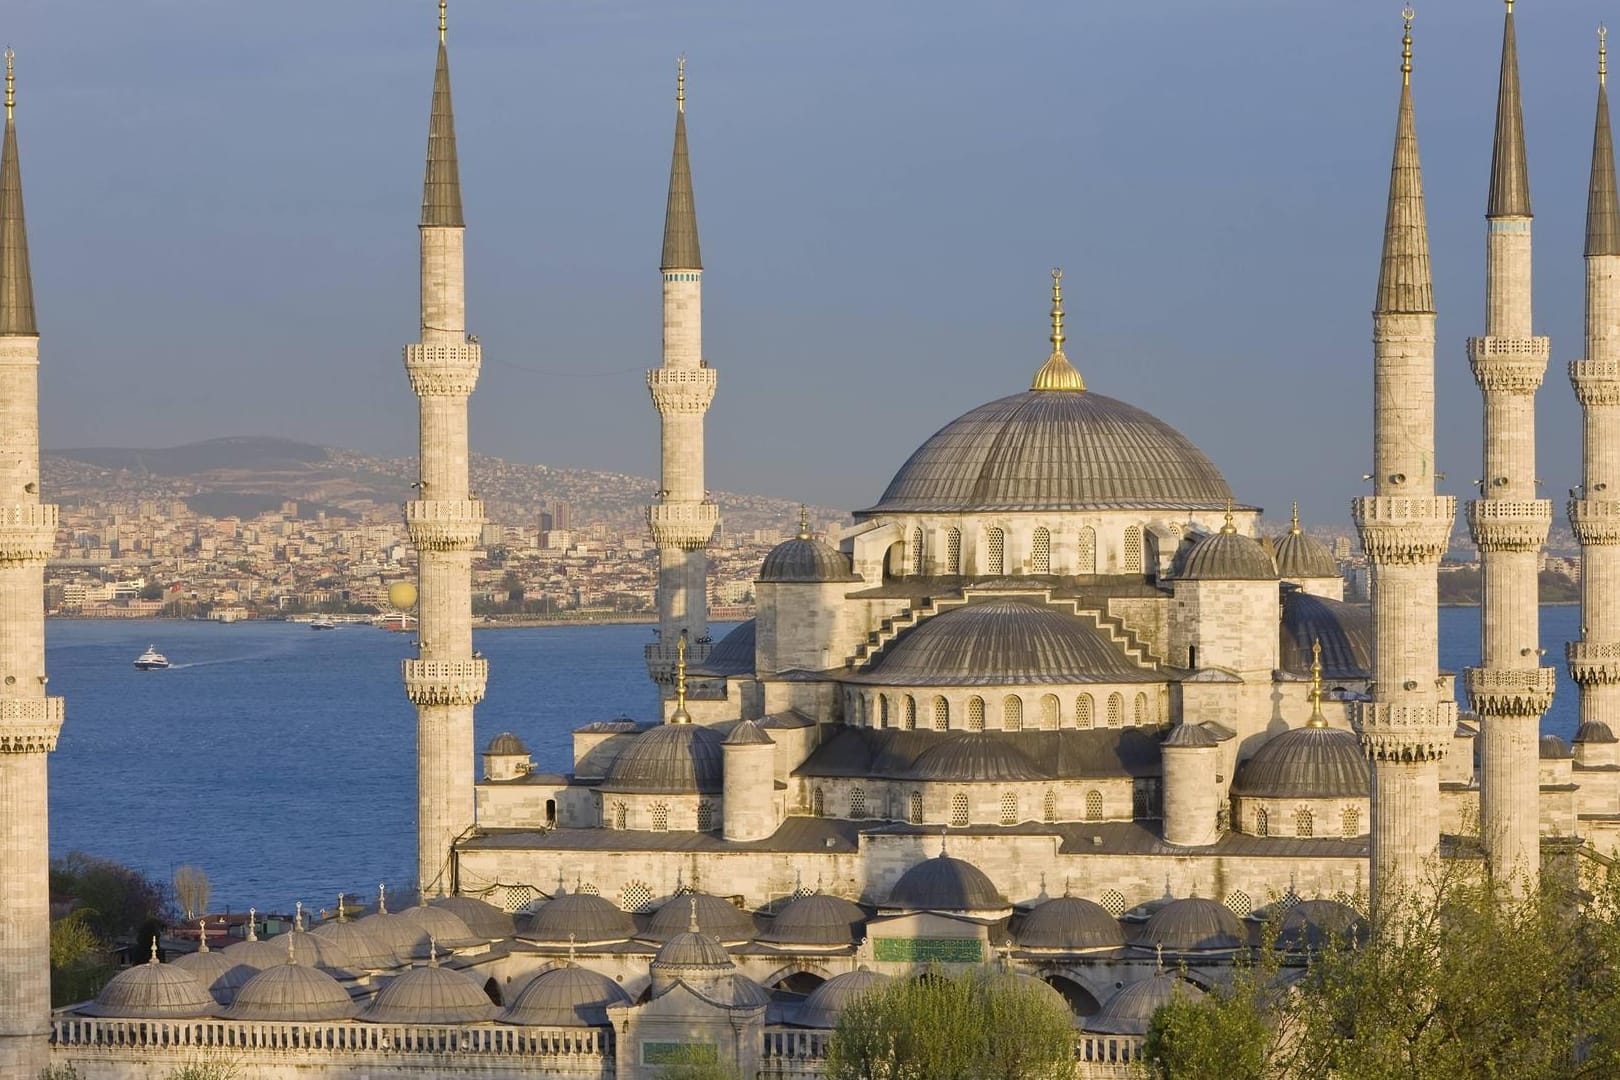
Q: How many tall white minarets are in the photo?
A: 6